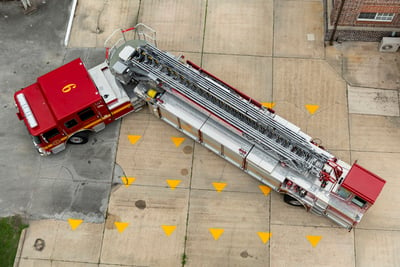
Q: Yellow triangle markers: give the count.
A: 14